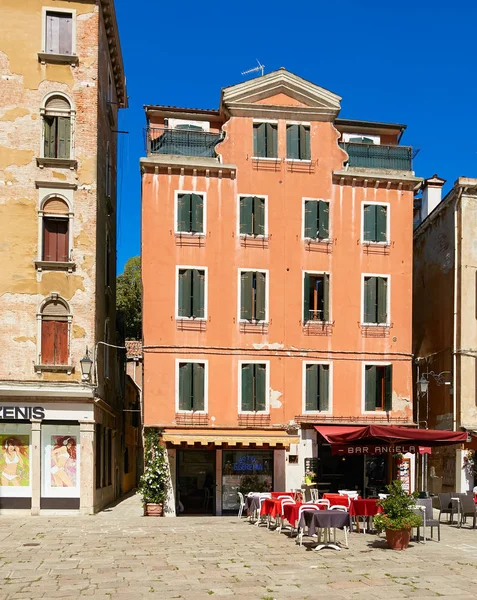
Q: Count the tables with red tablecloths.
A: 5